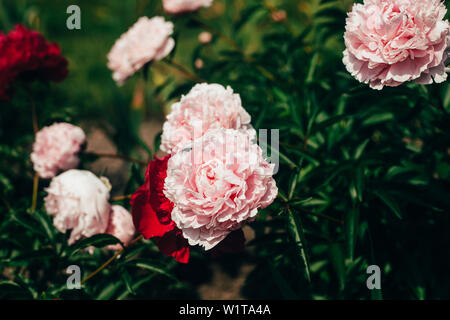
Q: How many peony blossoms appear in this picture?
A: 10